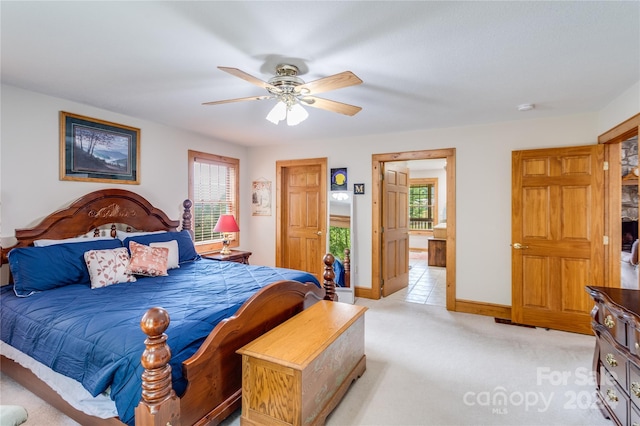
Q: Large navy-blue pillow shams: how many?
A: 2